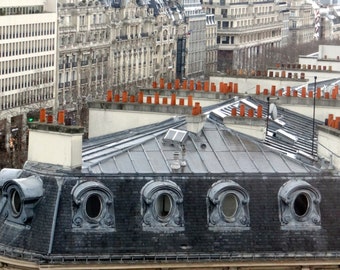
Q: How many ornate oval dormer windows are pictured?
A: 5